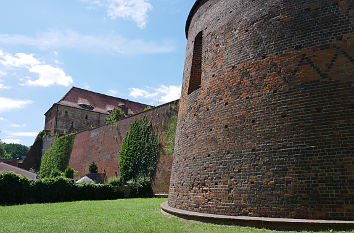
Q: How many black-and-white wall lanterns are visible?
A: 0